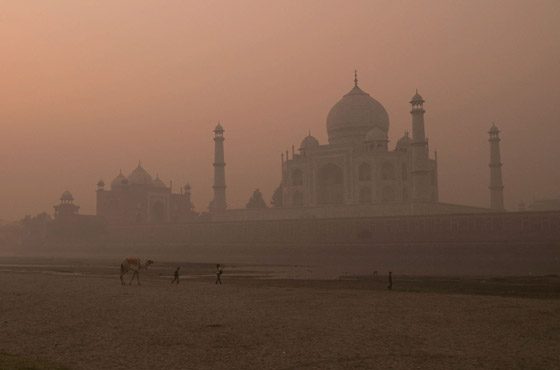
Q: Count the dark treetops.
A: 2